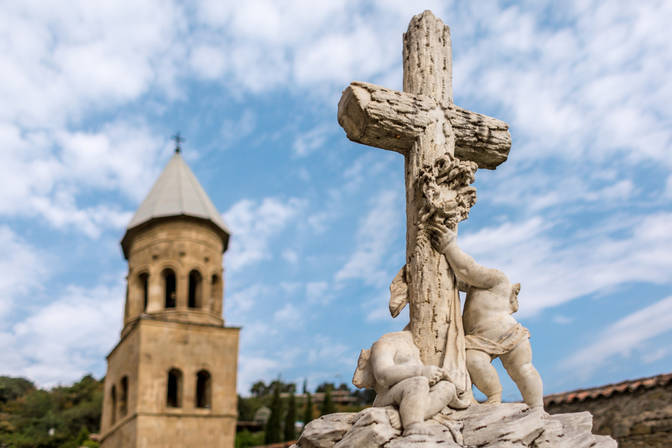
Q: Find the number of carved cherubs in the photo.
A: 2